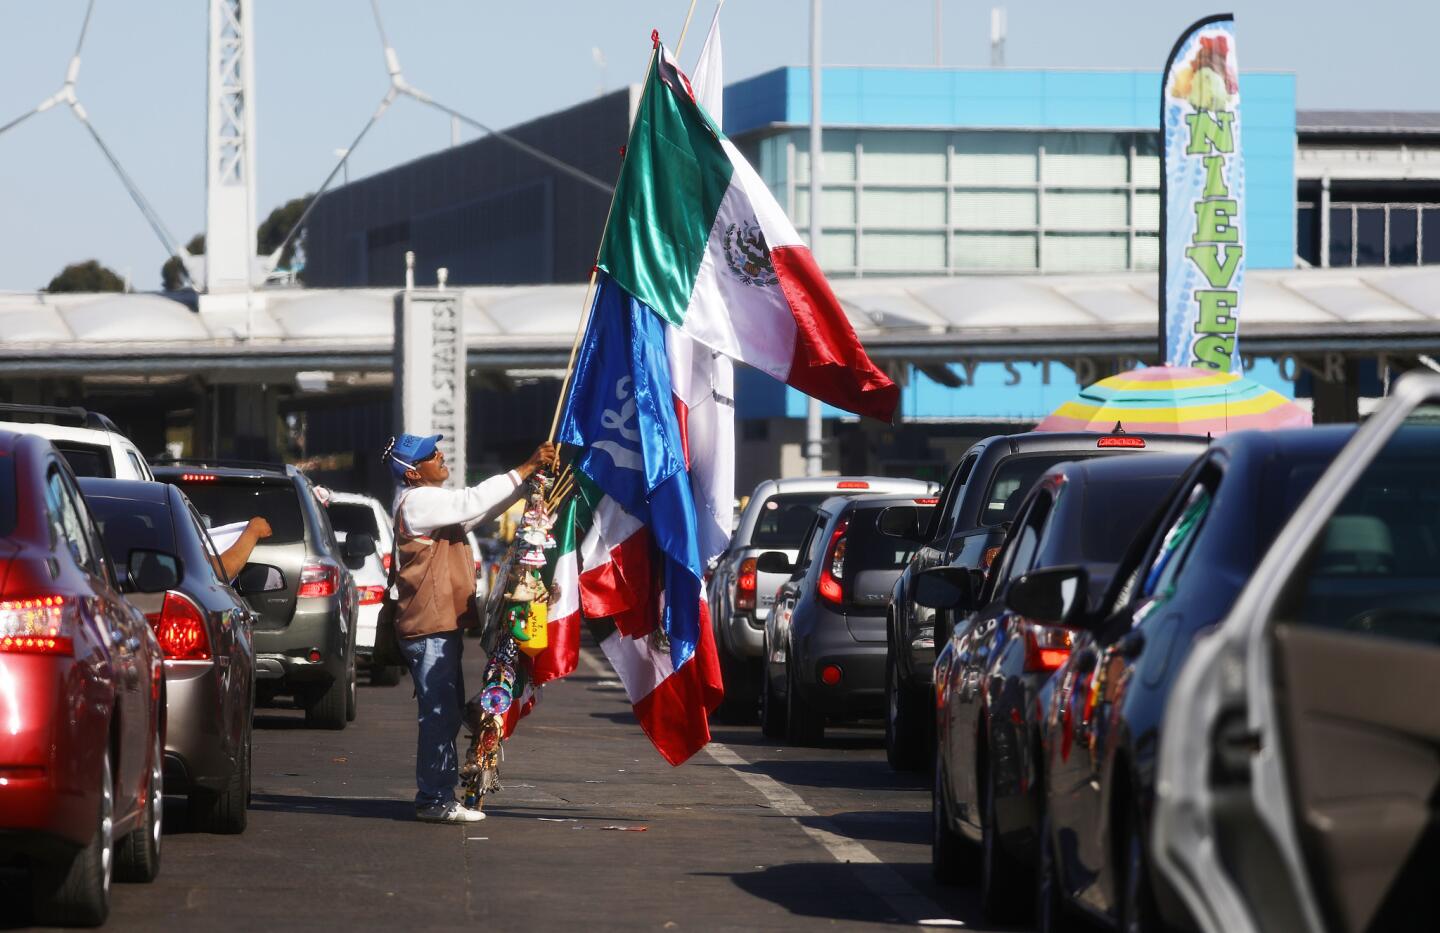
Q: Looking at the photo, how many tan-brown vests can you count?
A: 1